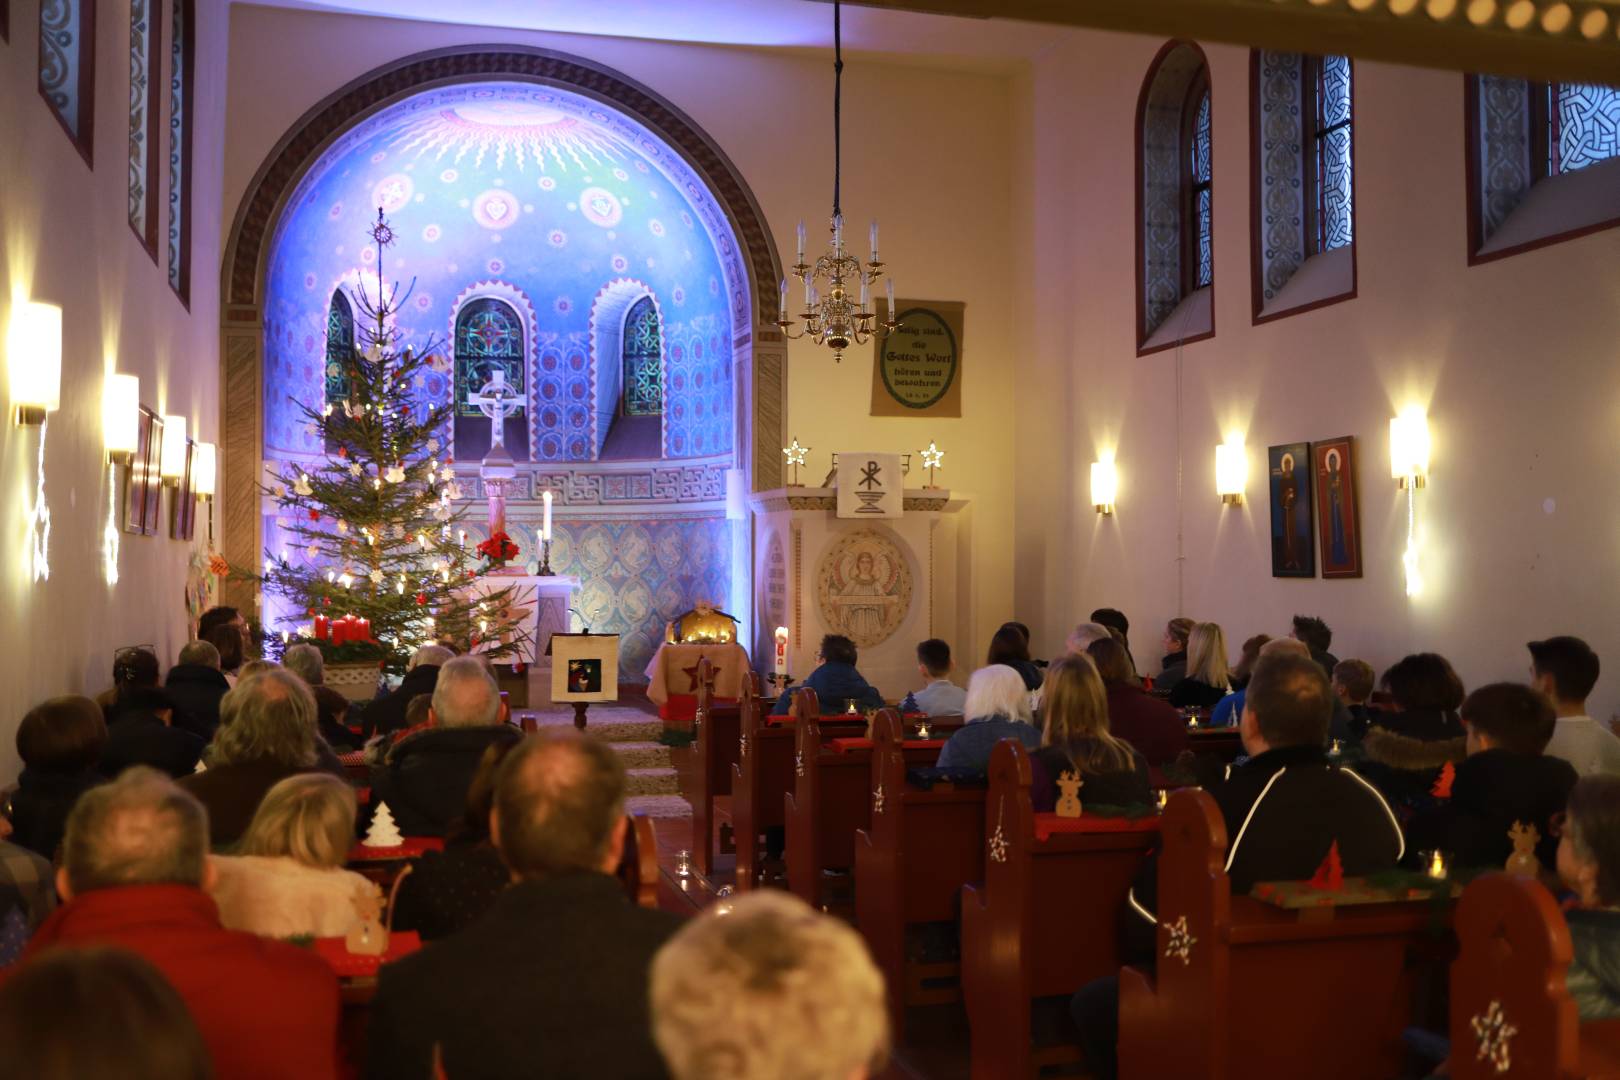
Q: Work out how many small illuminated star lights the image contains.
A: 2